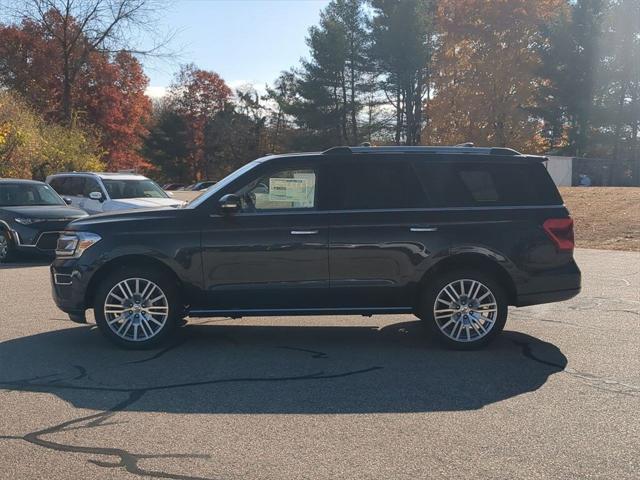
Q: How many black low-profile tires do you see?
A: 2